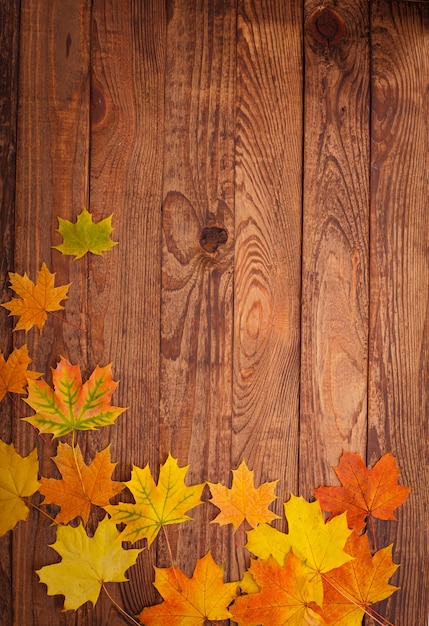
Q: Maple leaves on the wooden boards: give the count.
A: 14